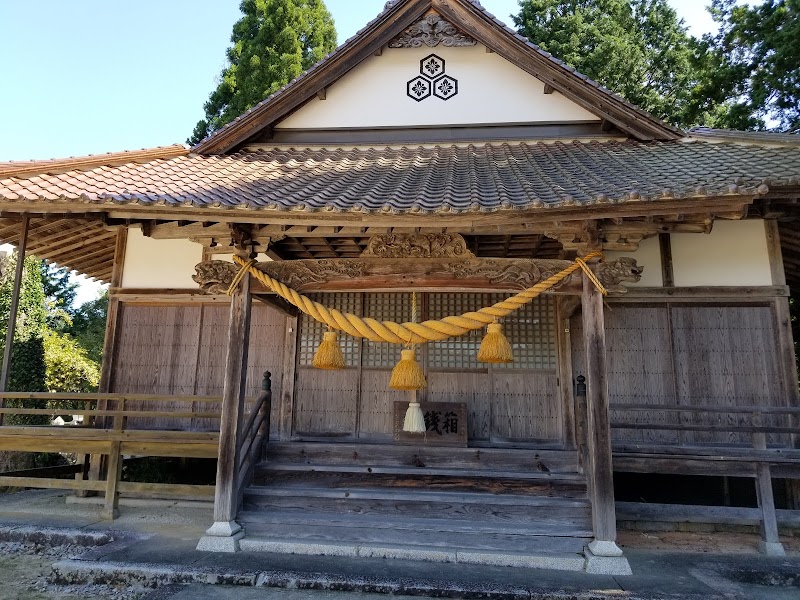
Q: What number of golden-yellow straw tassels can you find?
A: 3